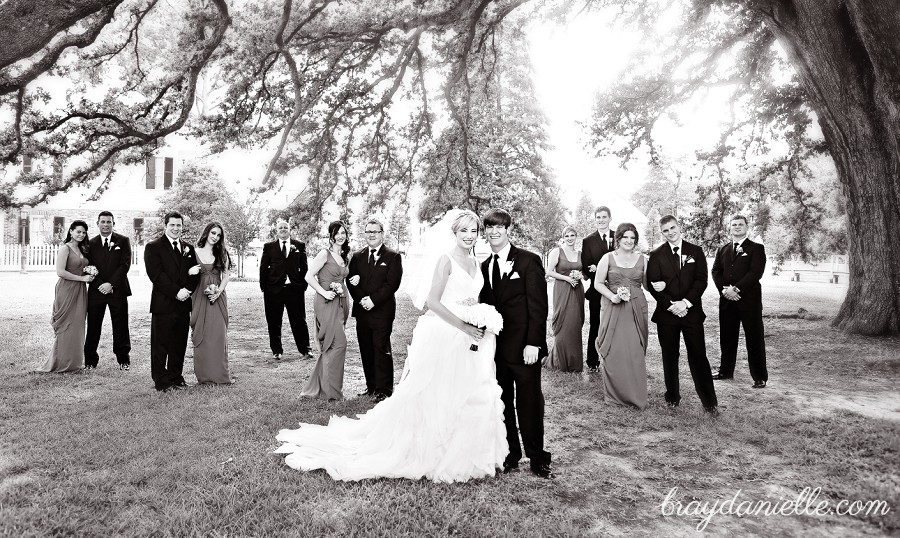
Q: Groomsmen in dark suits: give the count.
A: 7